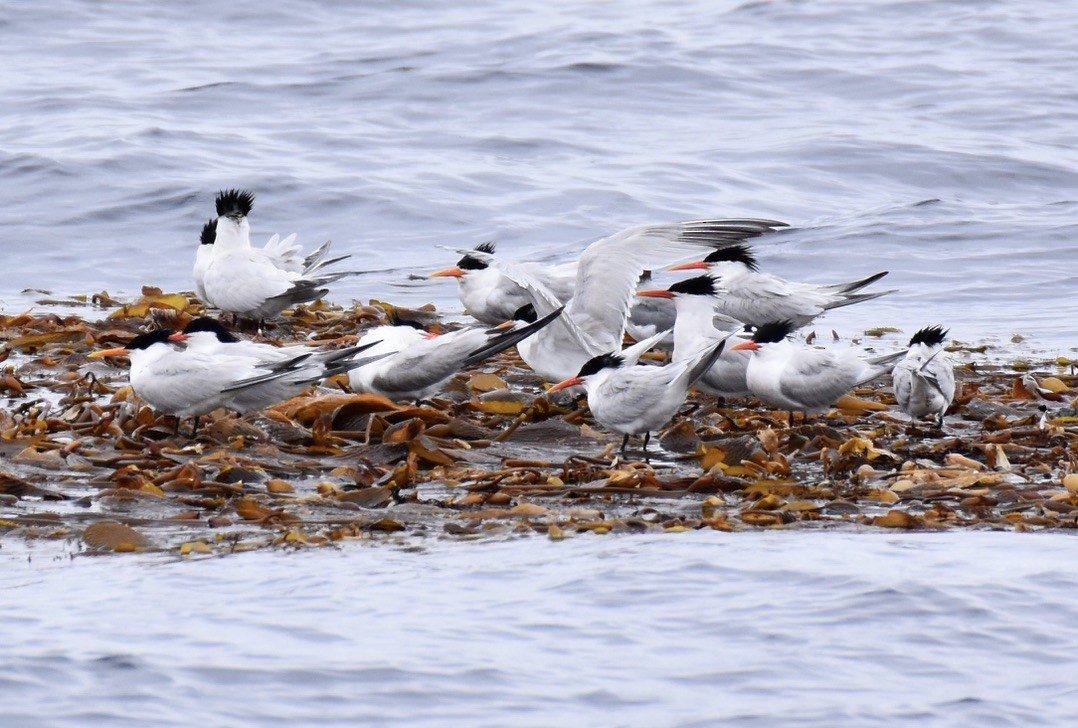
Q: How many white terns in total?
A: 12